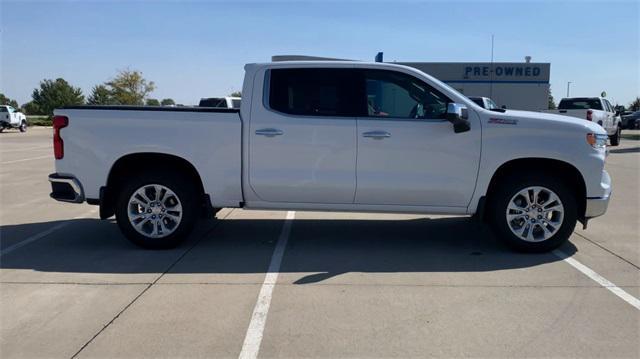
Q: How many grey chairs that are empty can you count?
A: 0